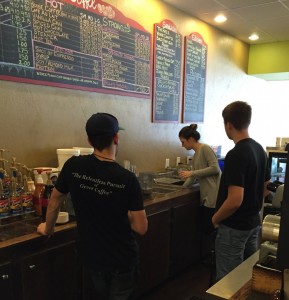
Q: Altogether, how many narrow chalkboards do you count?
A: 2